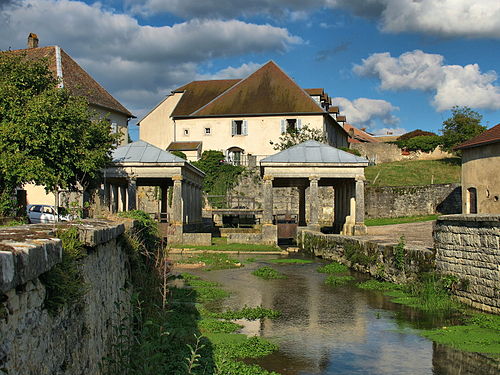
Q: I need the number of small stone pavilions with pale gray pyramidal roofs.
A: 2